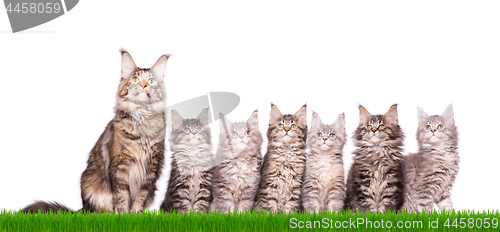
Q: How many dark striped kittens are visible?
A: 3